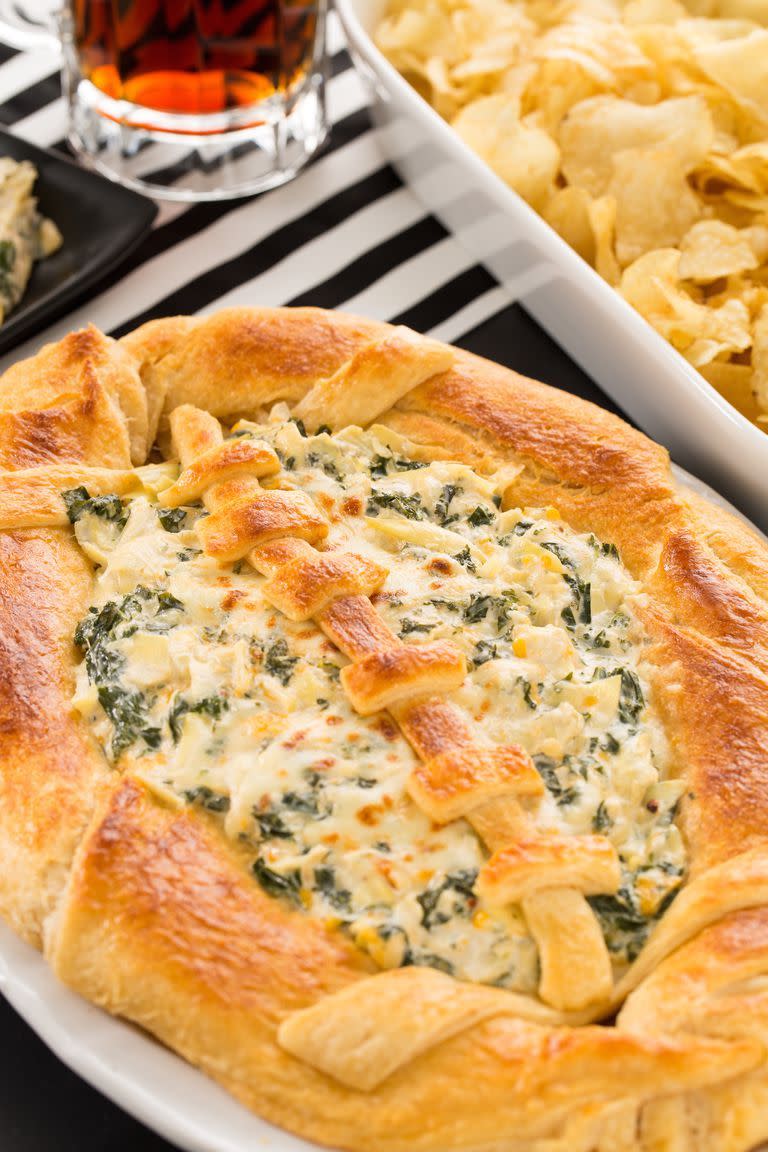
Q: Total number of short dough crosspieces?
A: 6